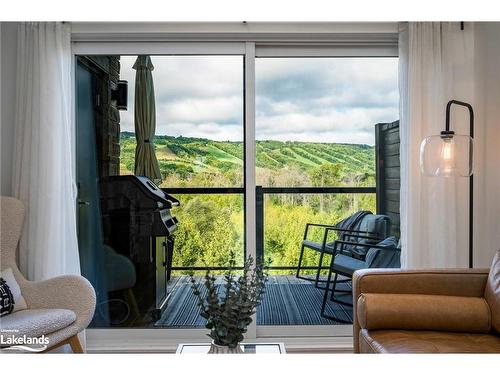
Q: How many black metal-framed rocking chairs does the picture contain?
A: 2